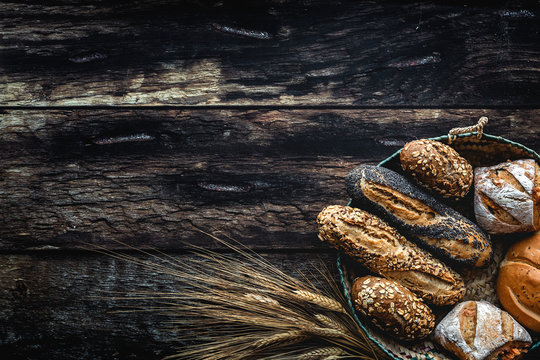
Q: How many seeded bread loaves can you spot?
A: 4